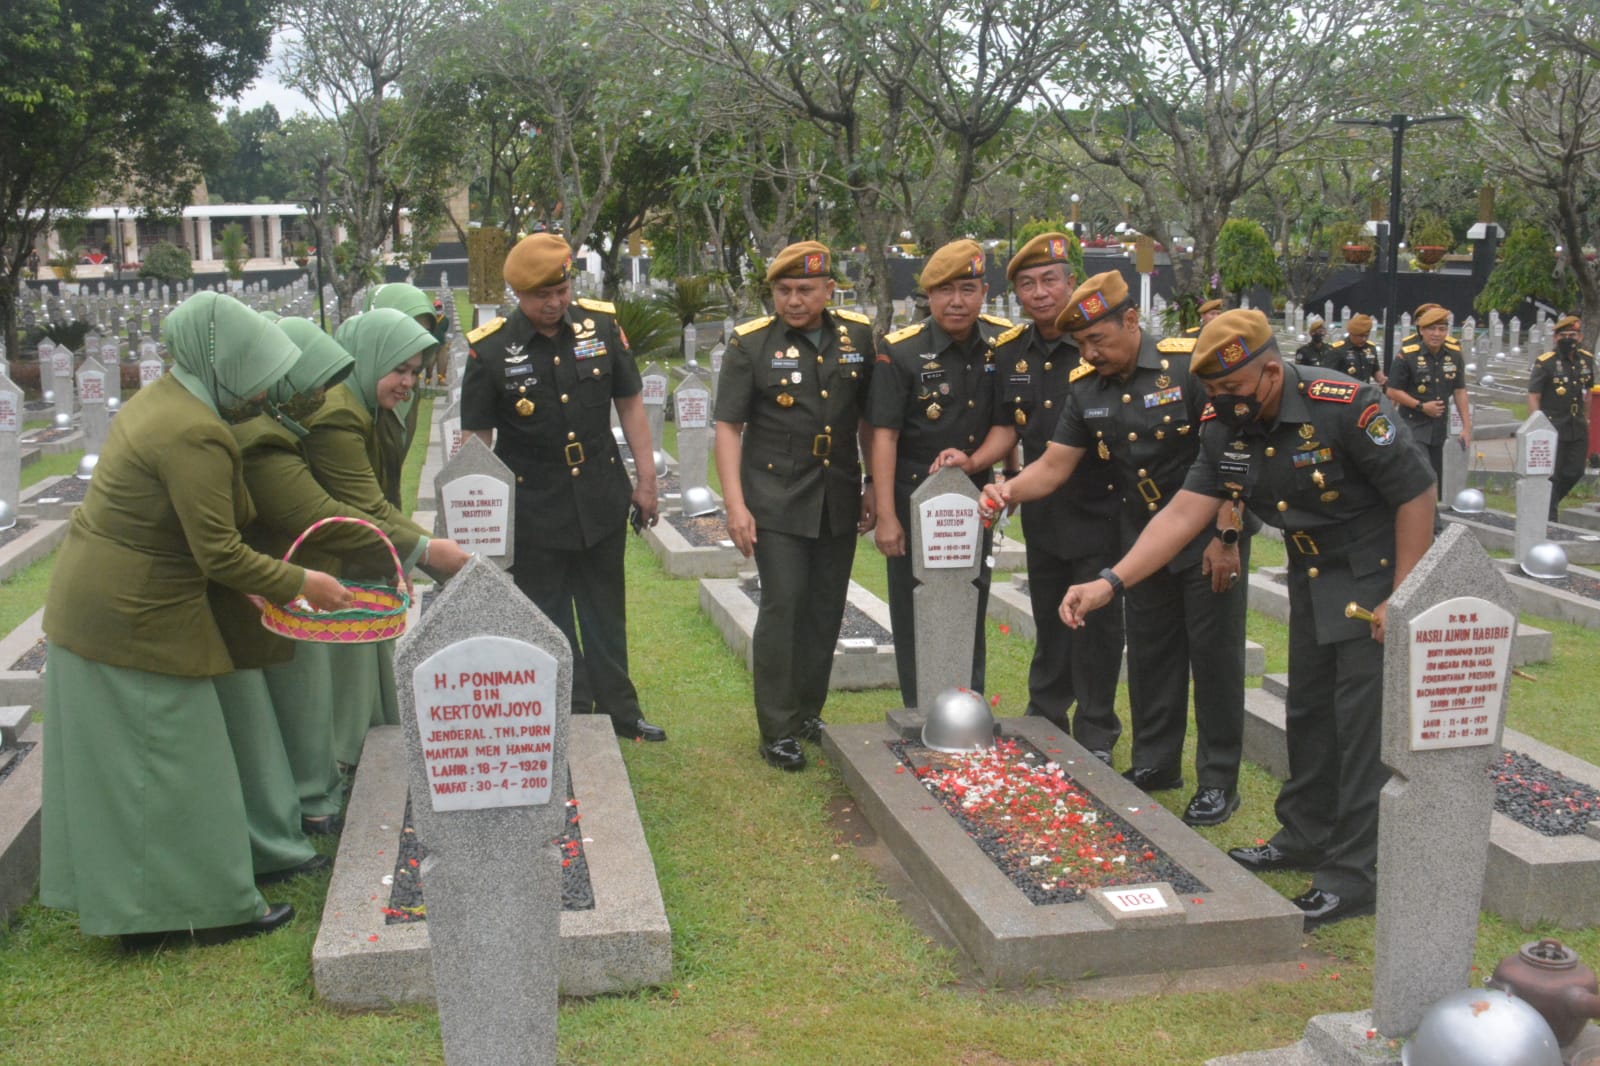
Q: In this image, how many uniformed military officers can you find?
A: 12